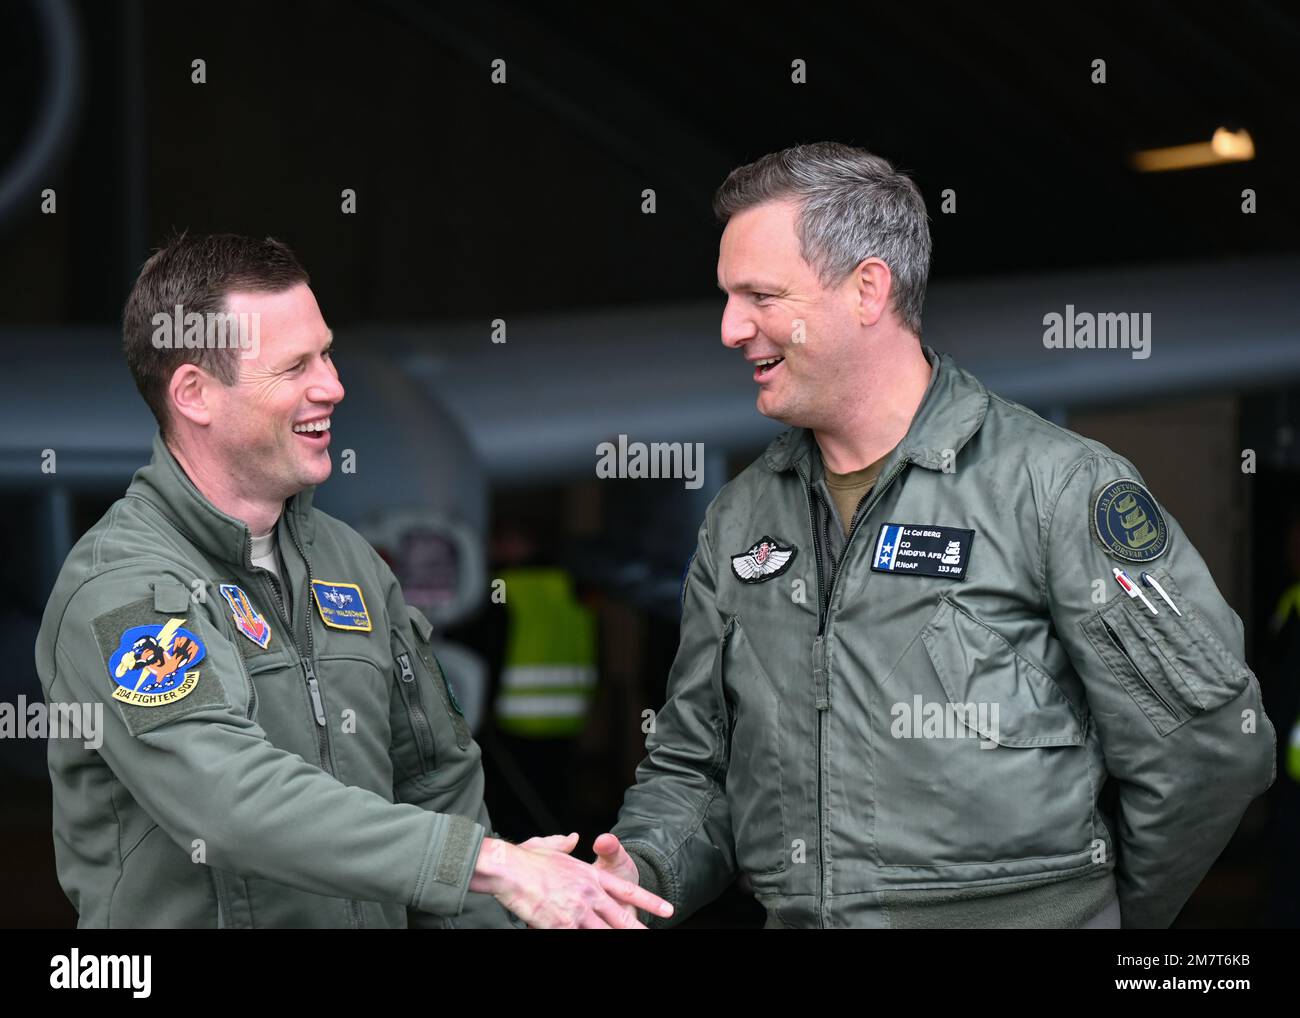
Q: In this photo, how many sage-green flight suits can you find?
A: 2